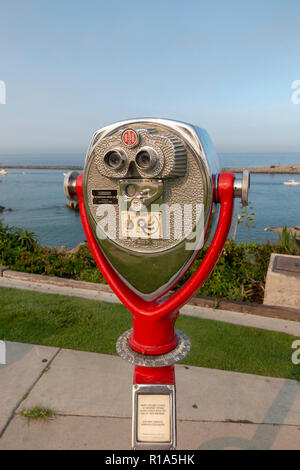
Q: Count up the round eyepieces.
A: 2